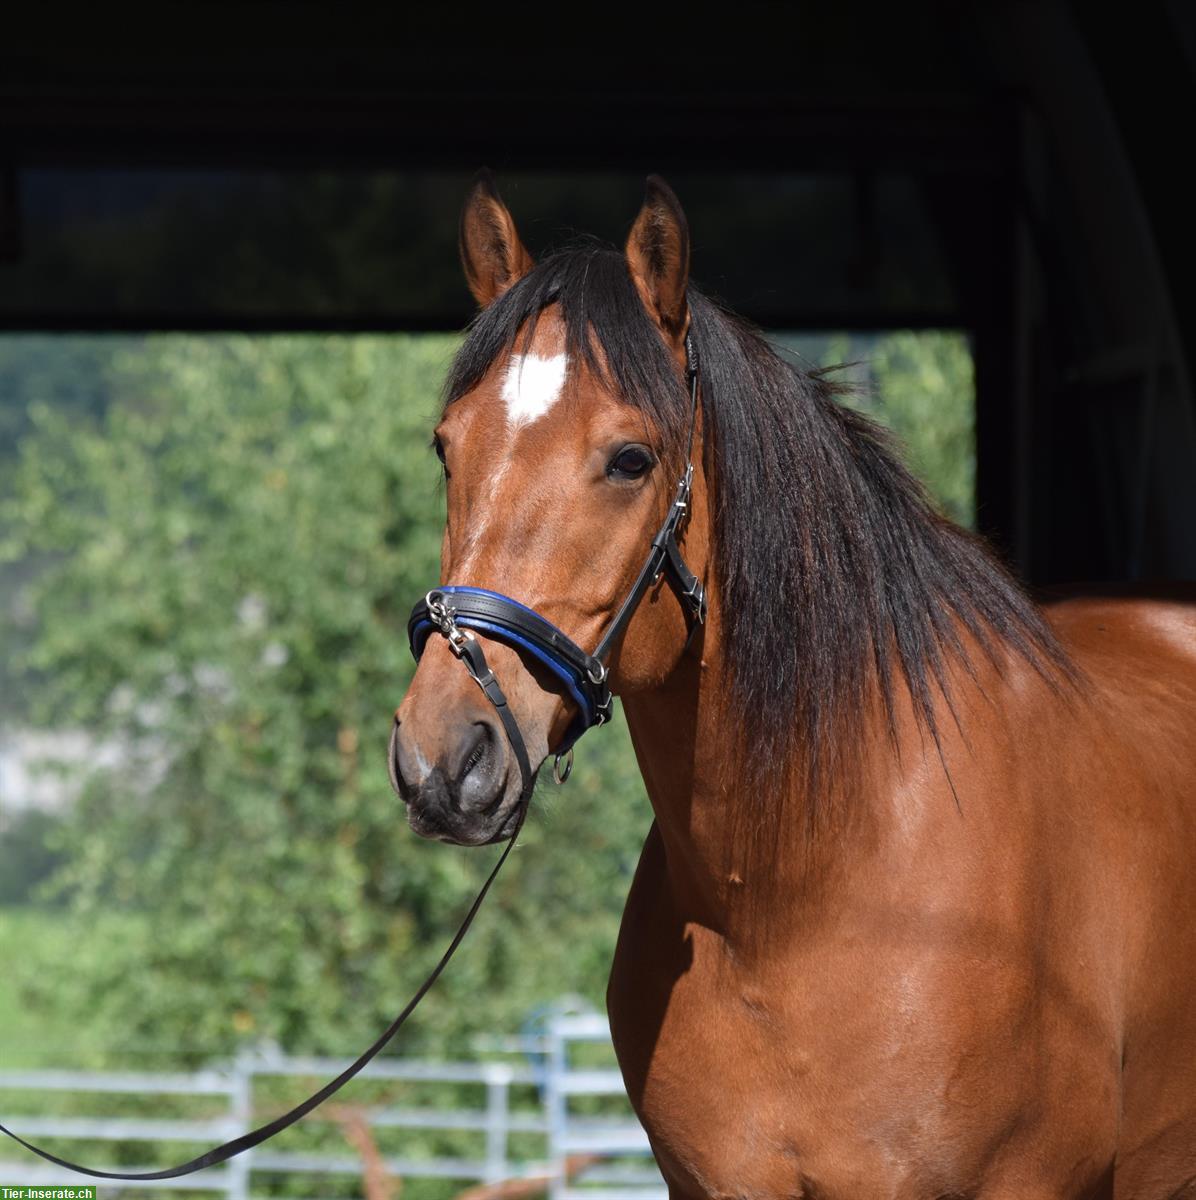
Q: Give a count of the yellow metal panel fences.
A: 0